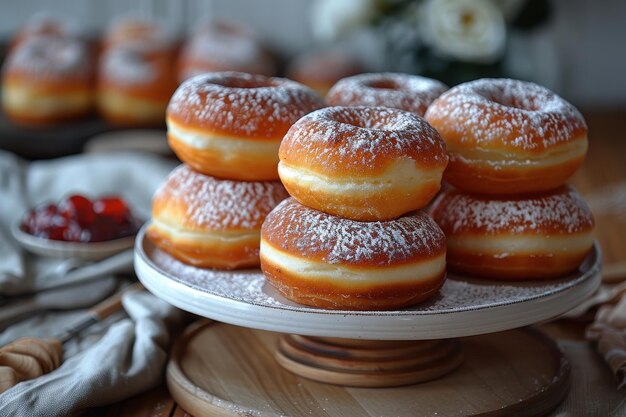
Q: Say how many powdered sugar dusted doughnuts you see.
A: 7